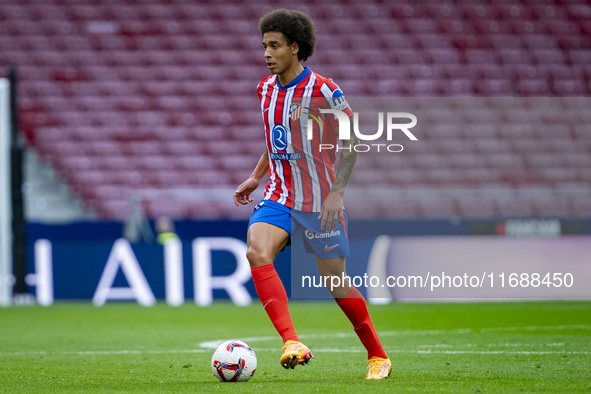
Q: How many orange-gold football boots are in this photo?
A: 2